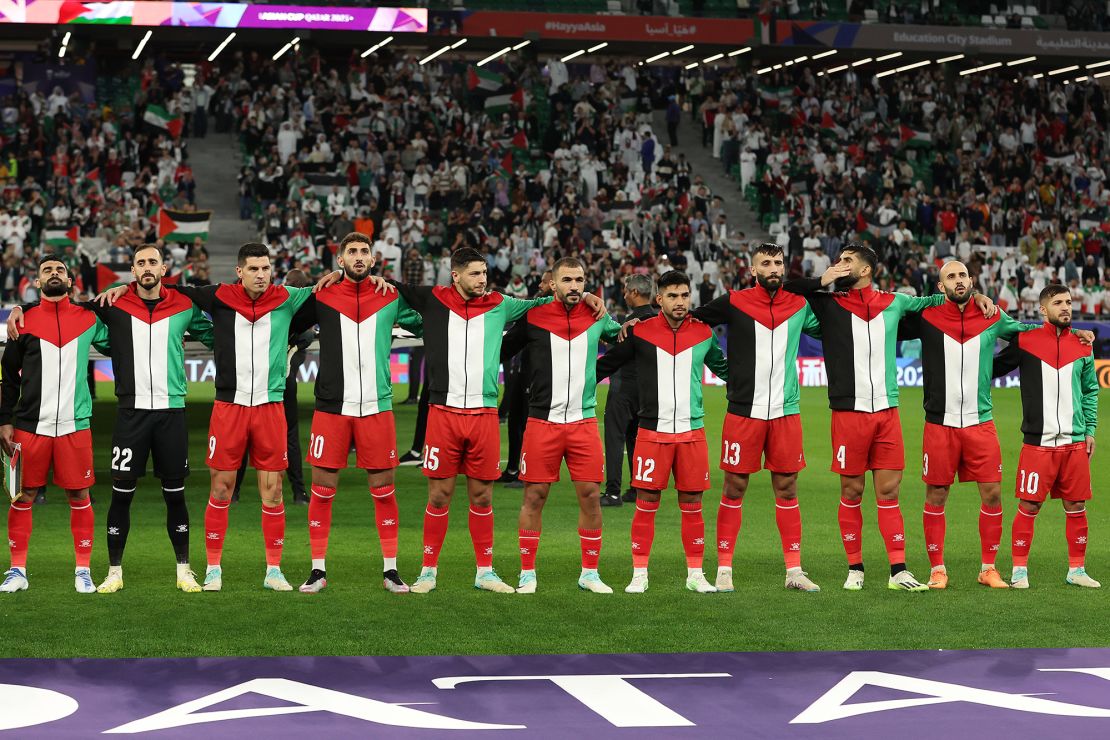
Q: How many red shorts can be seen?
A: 10